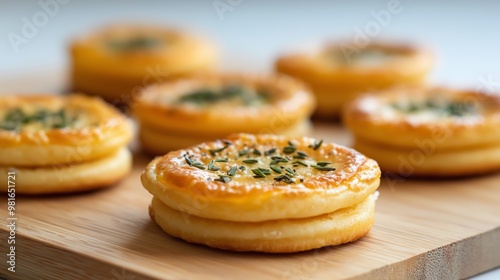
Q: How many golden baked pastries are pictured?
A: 6